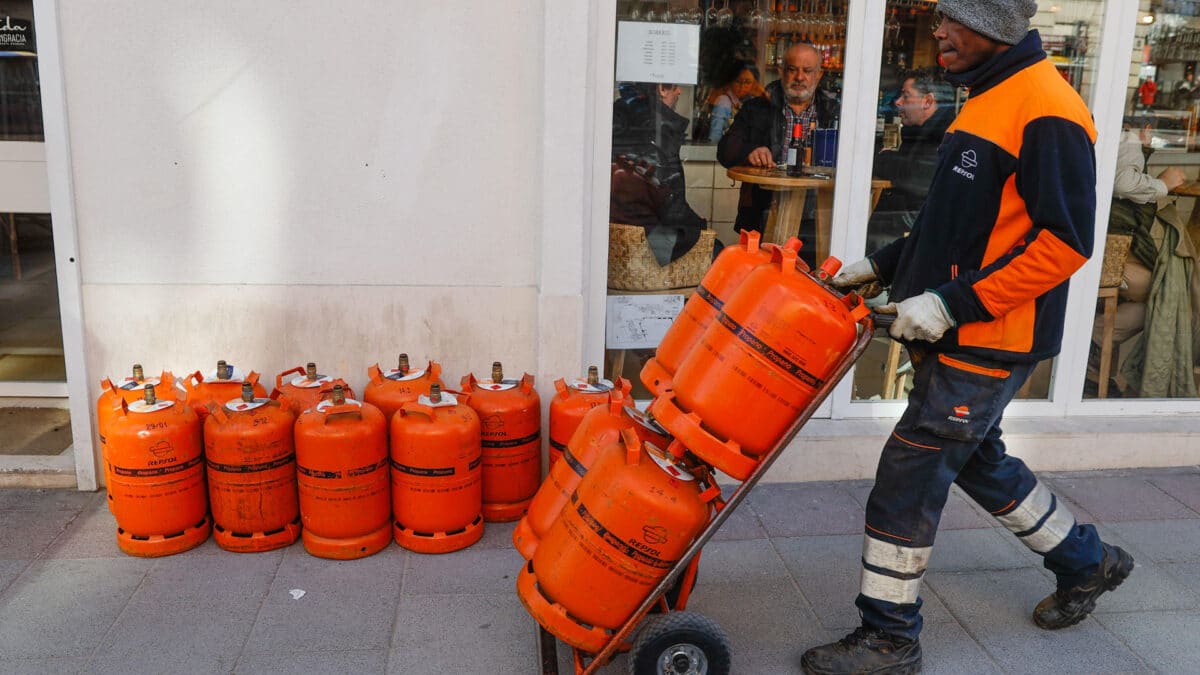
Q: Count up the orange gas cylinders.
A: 14